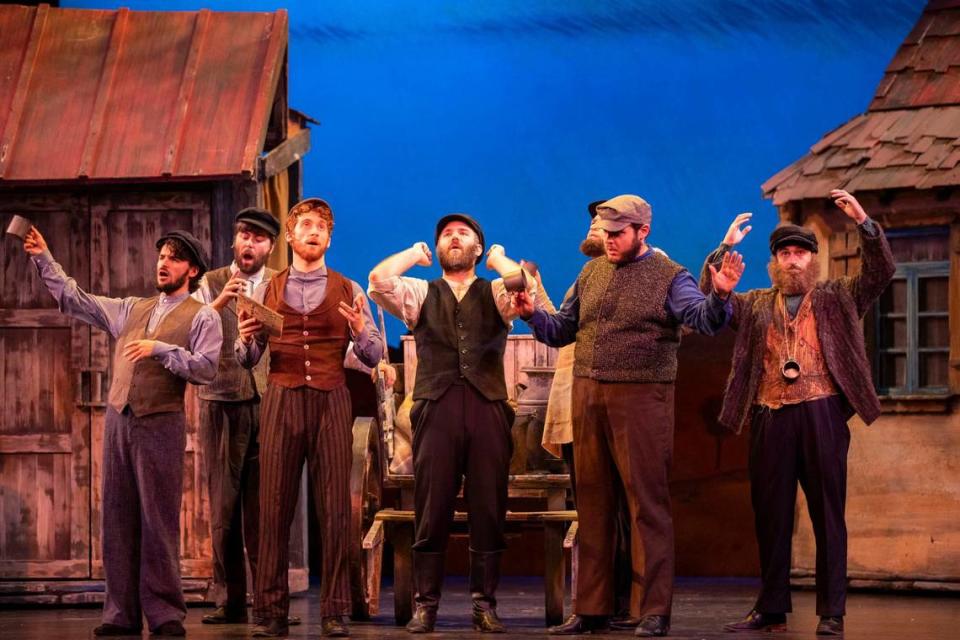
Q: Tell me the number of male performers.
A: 7